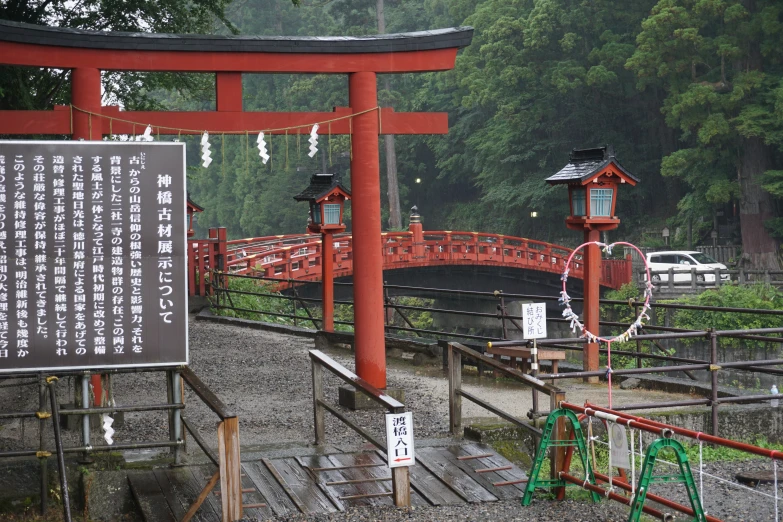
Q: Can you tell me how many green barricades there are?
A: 2